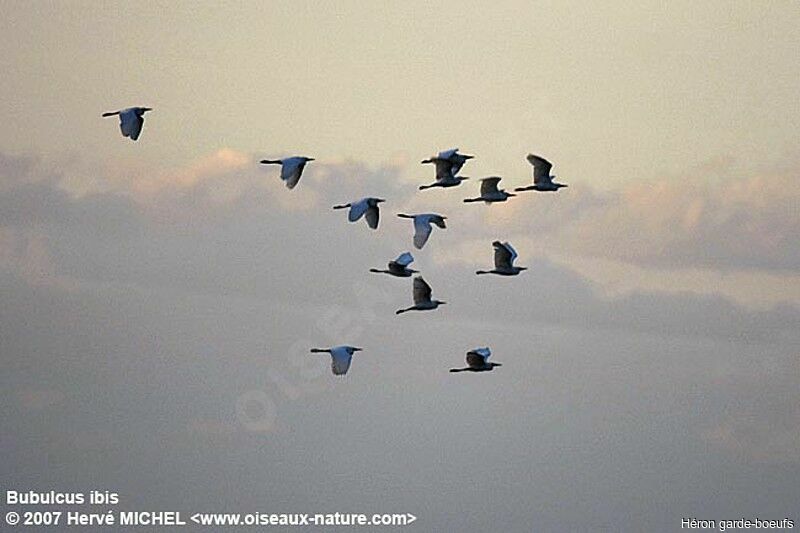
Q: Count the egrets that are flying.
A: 13